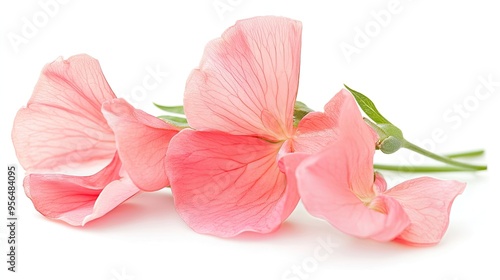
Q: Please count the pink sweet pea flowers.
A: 3